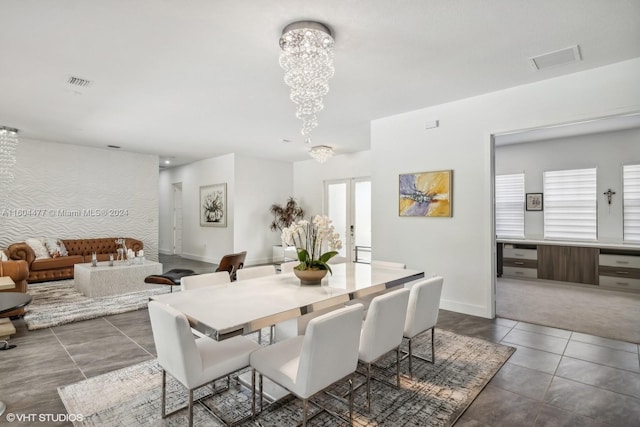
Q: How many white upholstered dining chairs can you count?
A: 8